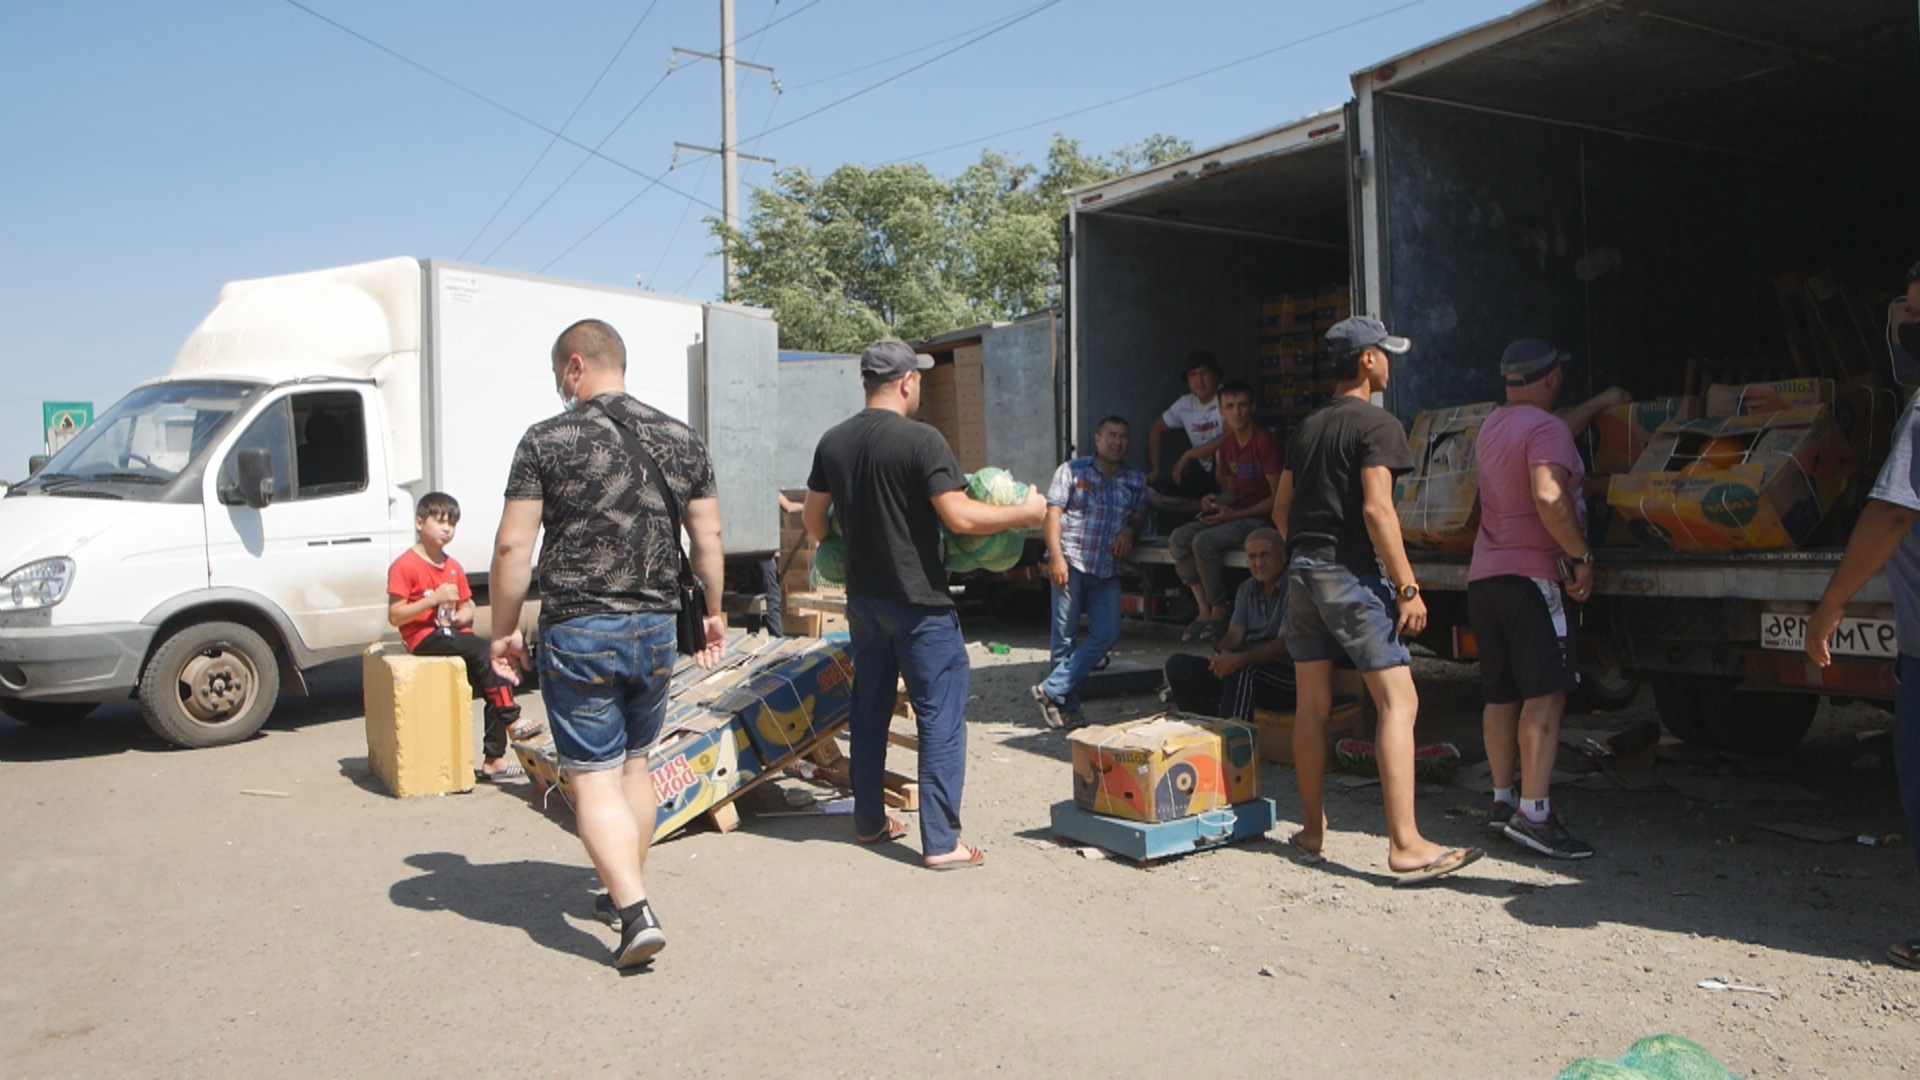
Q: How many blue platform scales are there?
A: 1